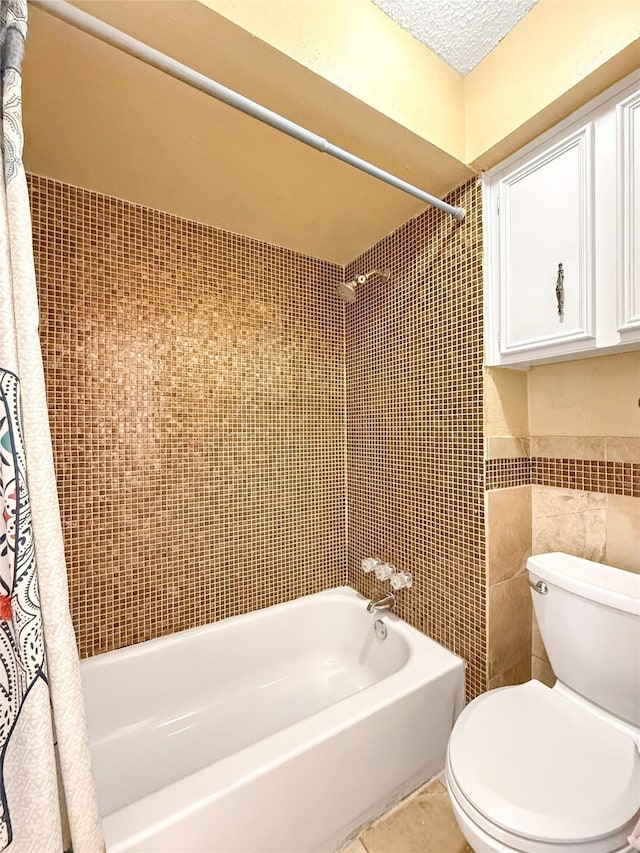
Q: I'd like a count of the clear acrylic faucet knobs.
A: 3